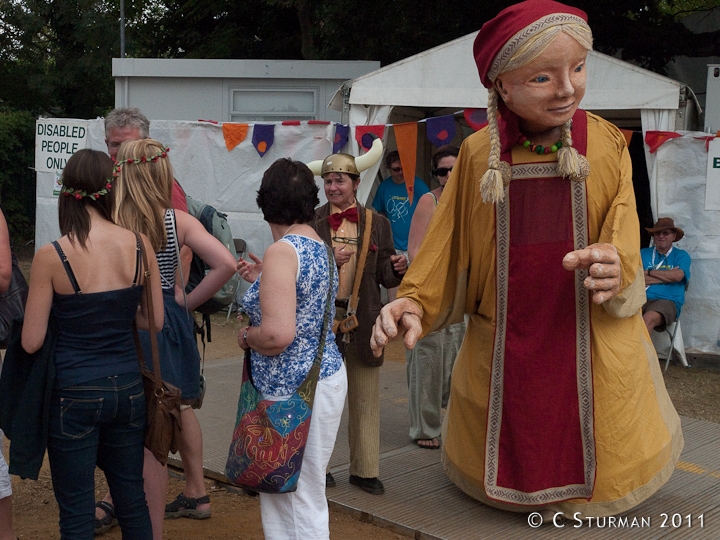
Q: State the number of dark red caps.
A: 1